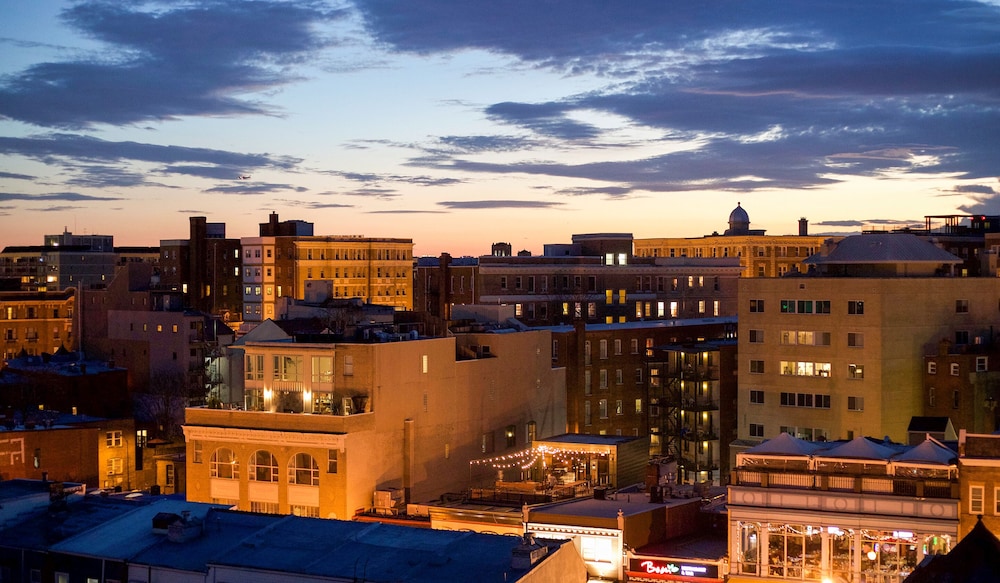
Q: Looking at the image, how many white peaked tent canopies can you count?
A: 3